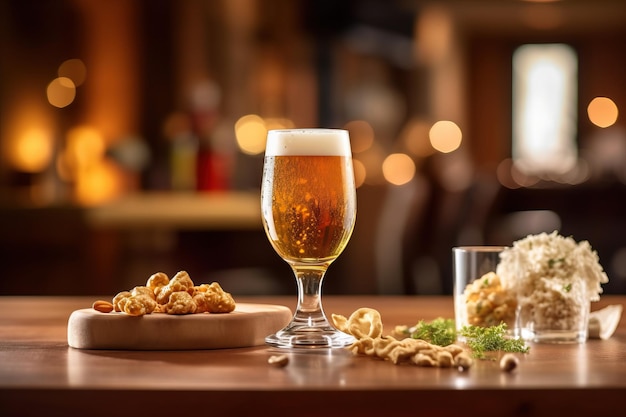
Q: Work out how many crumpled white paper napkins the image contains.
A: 0